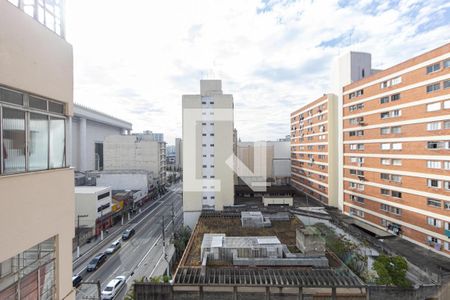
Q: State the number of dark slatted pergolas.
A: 1